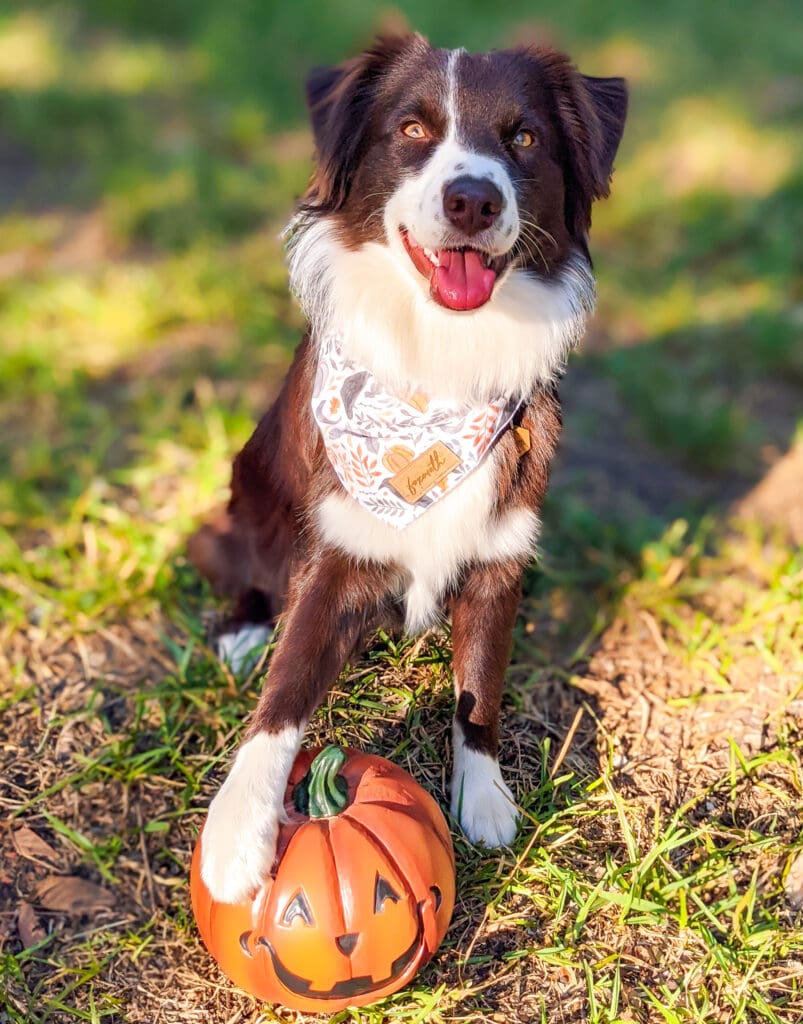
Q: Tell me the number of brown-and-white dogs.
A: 1